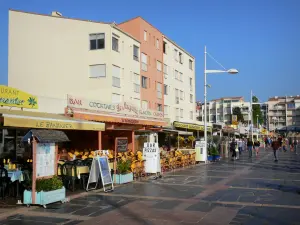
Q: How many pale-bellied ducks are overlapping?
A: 0